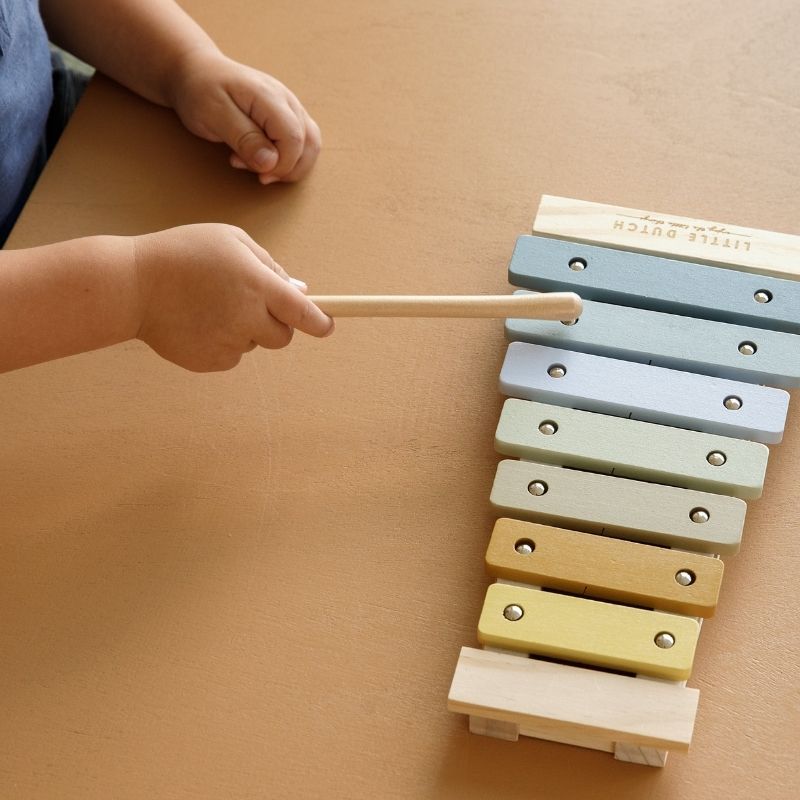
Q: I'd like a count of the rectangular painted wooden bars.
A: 7